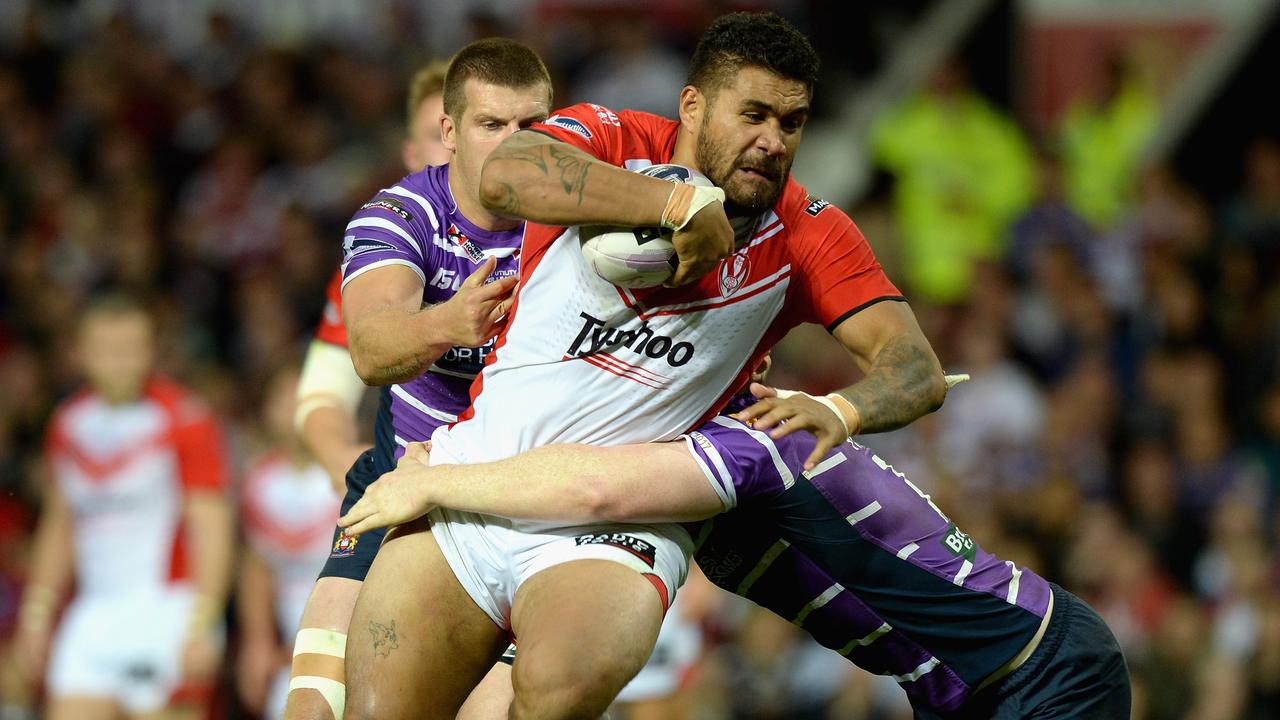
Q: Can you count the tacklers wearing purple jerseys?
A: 2